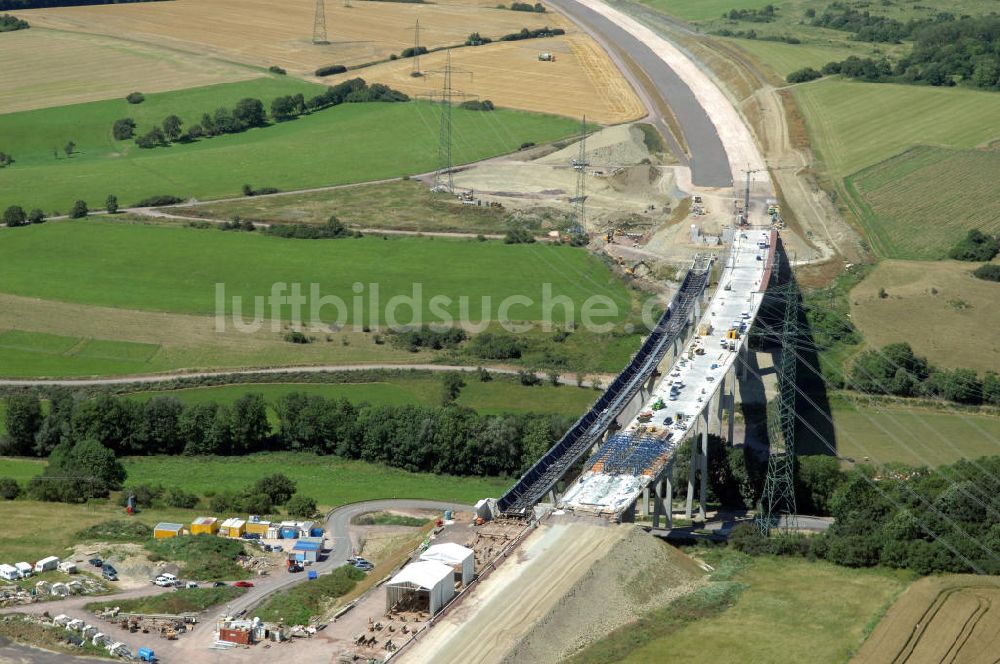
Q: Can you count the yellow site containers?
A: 4